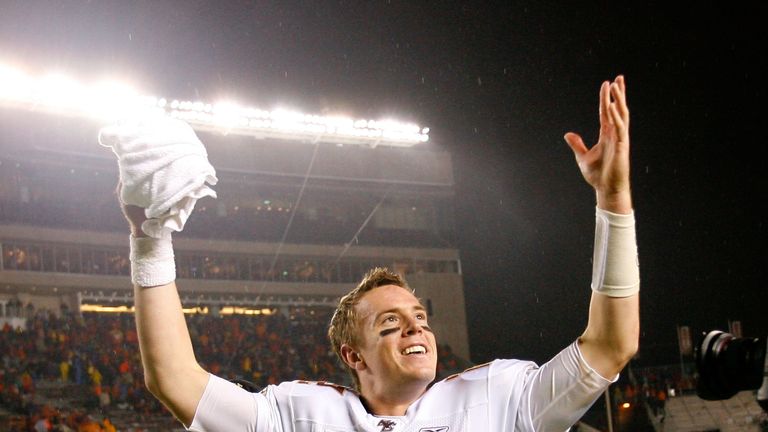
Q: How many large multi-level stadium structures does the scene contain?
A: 1